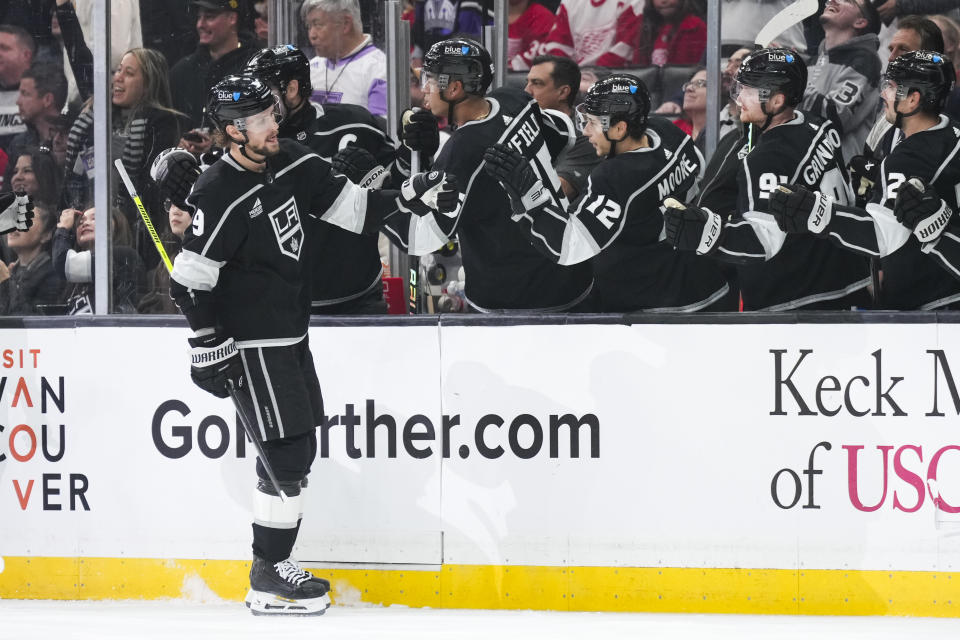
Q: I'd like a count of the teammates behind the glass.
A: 5